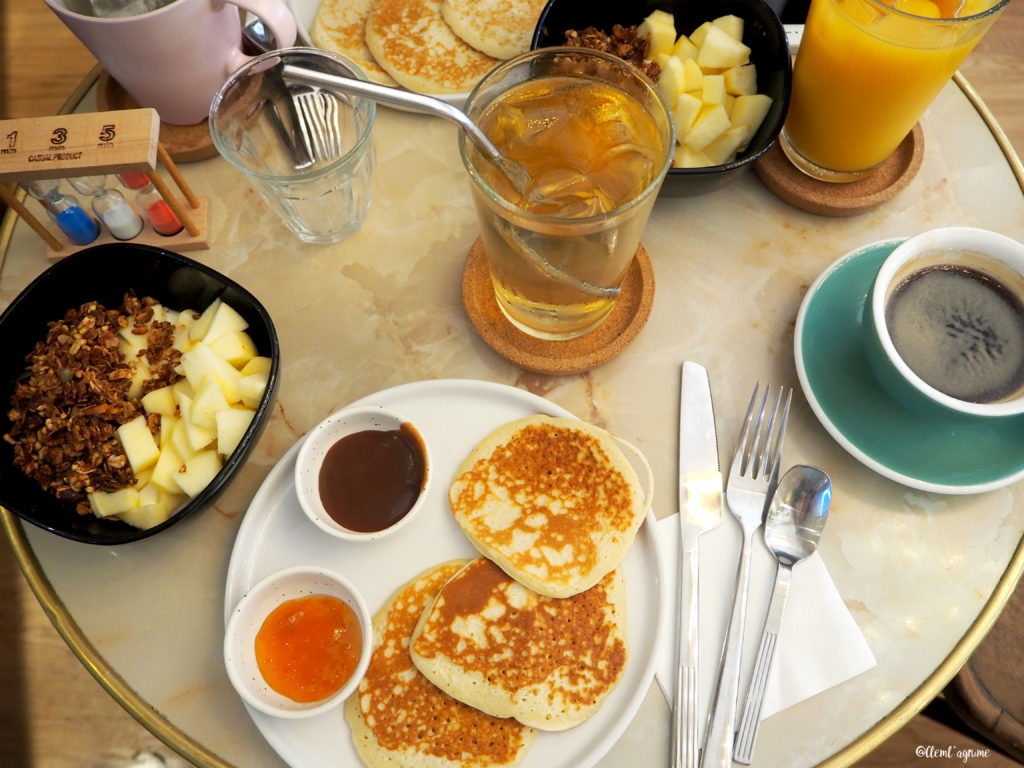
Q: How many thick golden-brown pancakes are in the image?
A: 6